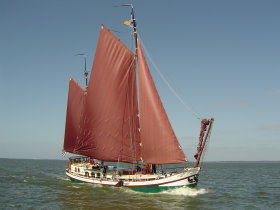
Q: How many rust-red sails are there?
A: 3